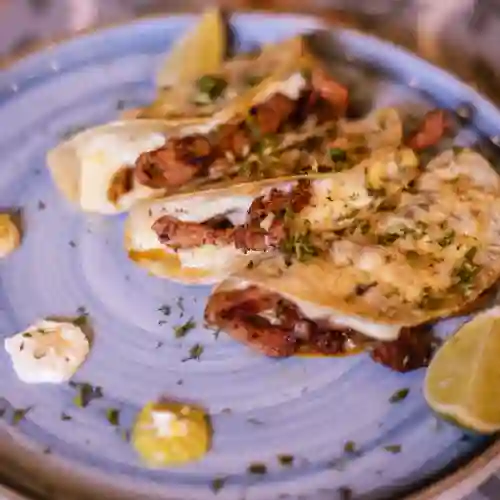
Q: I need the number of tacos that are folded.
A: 3